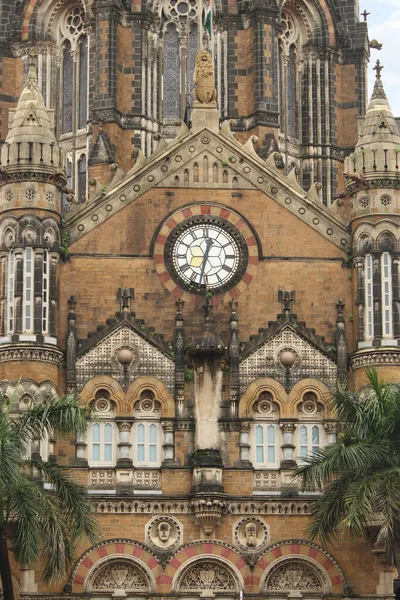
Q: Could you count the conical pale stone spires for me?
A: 2